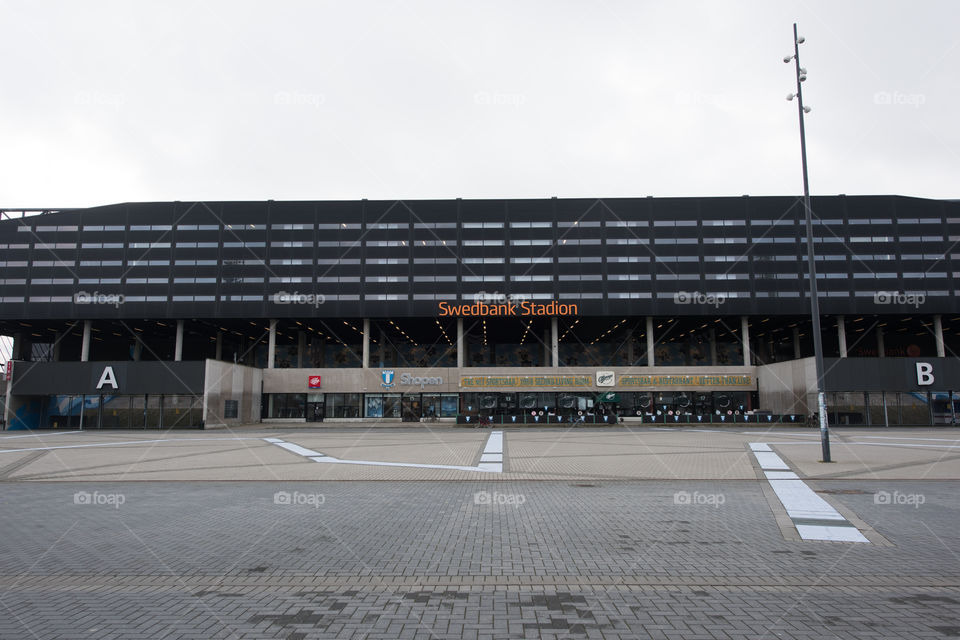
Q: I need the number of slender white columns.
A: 10